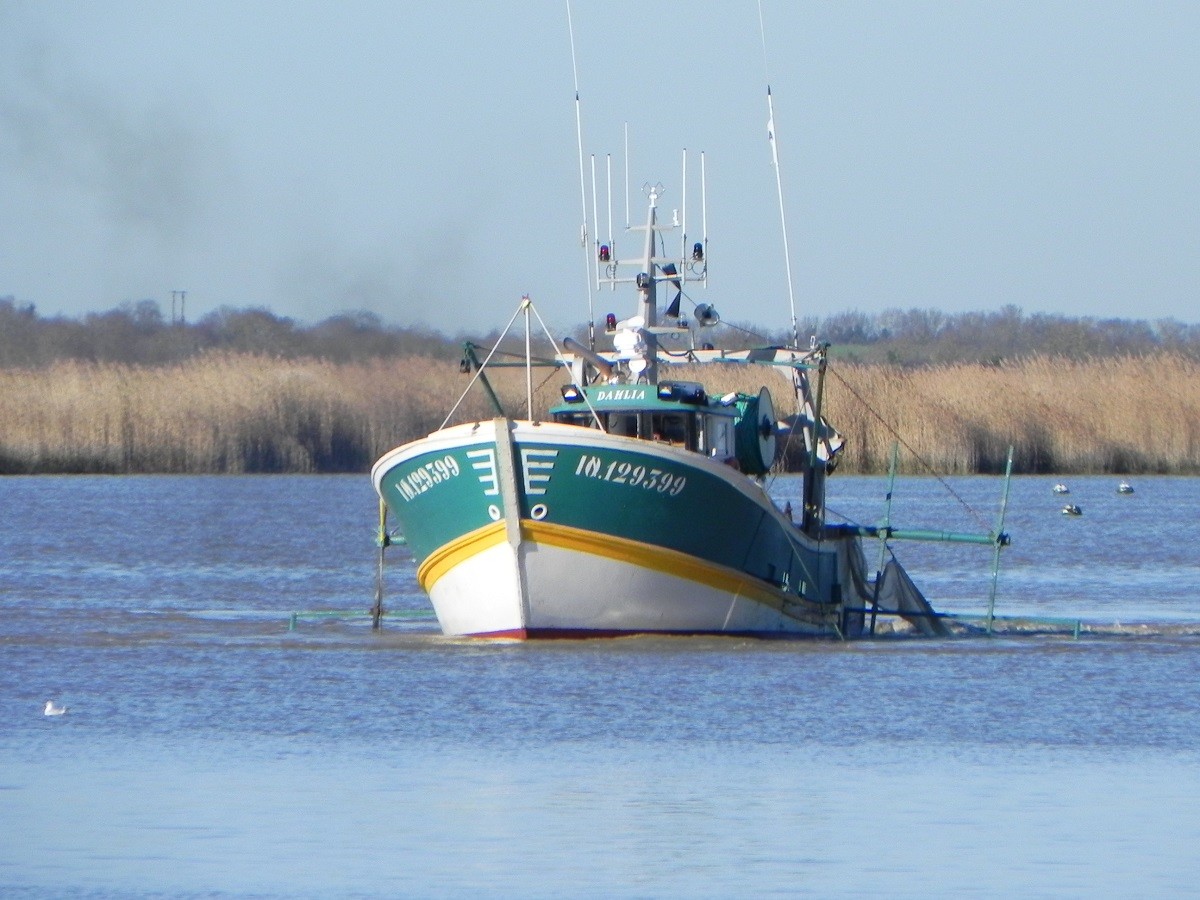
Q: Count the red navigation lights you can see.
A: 2